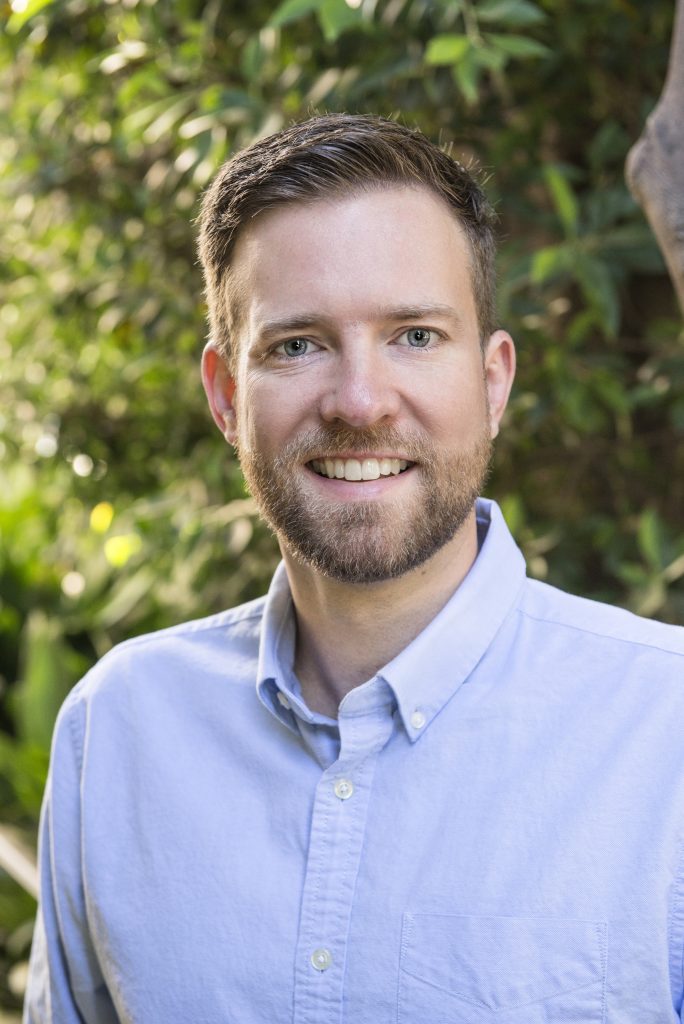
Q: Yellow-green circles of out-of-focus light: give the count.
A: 2